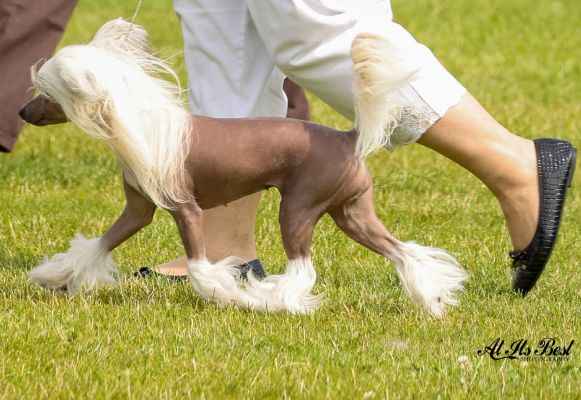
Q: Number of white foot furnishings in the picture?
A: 4